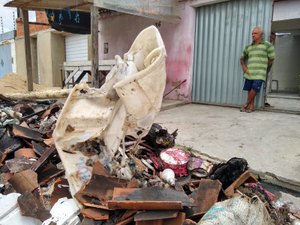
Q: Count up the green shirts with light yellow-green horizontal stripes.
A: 1